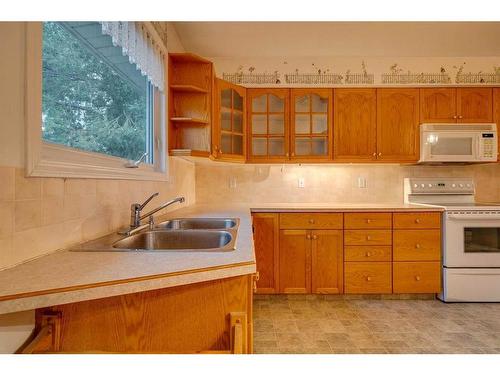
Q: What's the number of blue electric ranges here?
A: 0